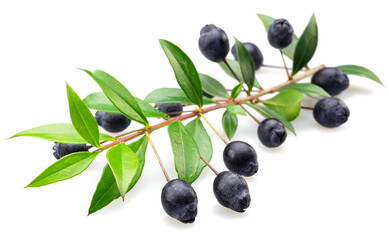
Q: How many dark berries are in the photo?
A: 12